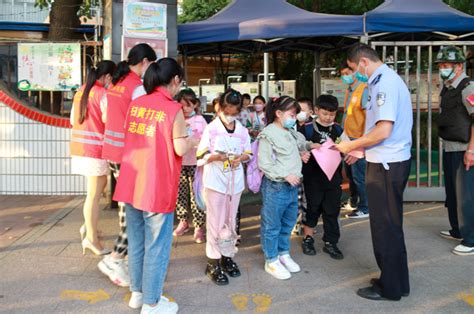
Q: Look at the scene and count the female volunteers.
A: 3